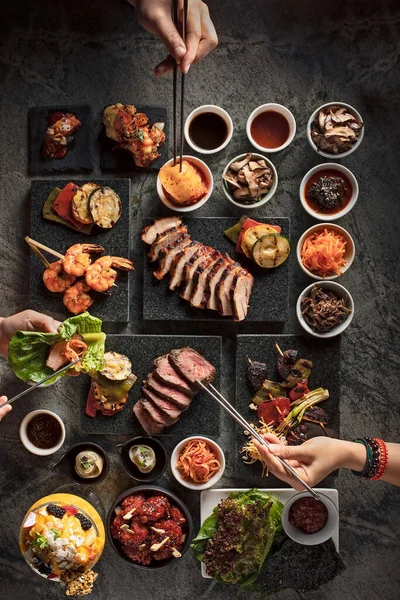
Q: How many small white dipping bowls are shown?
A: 11